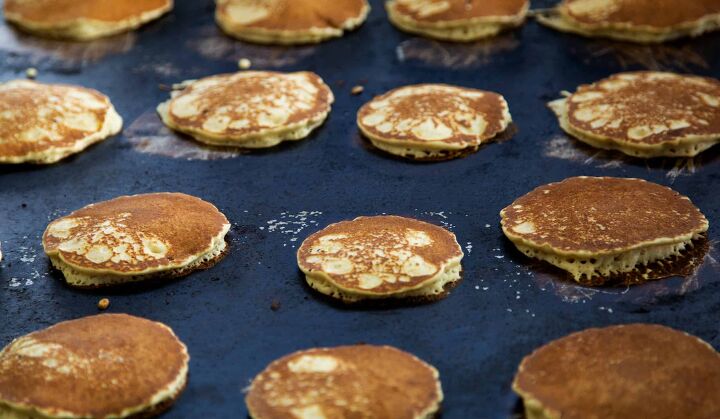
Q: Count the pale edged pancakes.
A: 14